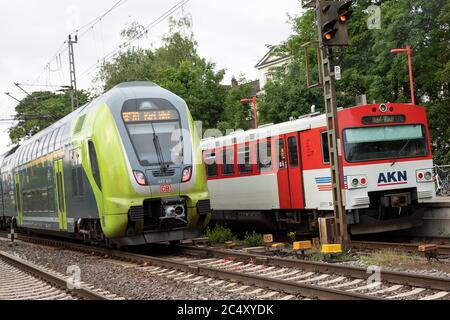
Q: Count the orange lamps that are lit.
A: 2